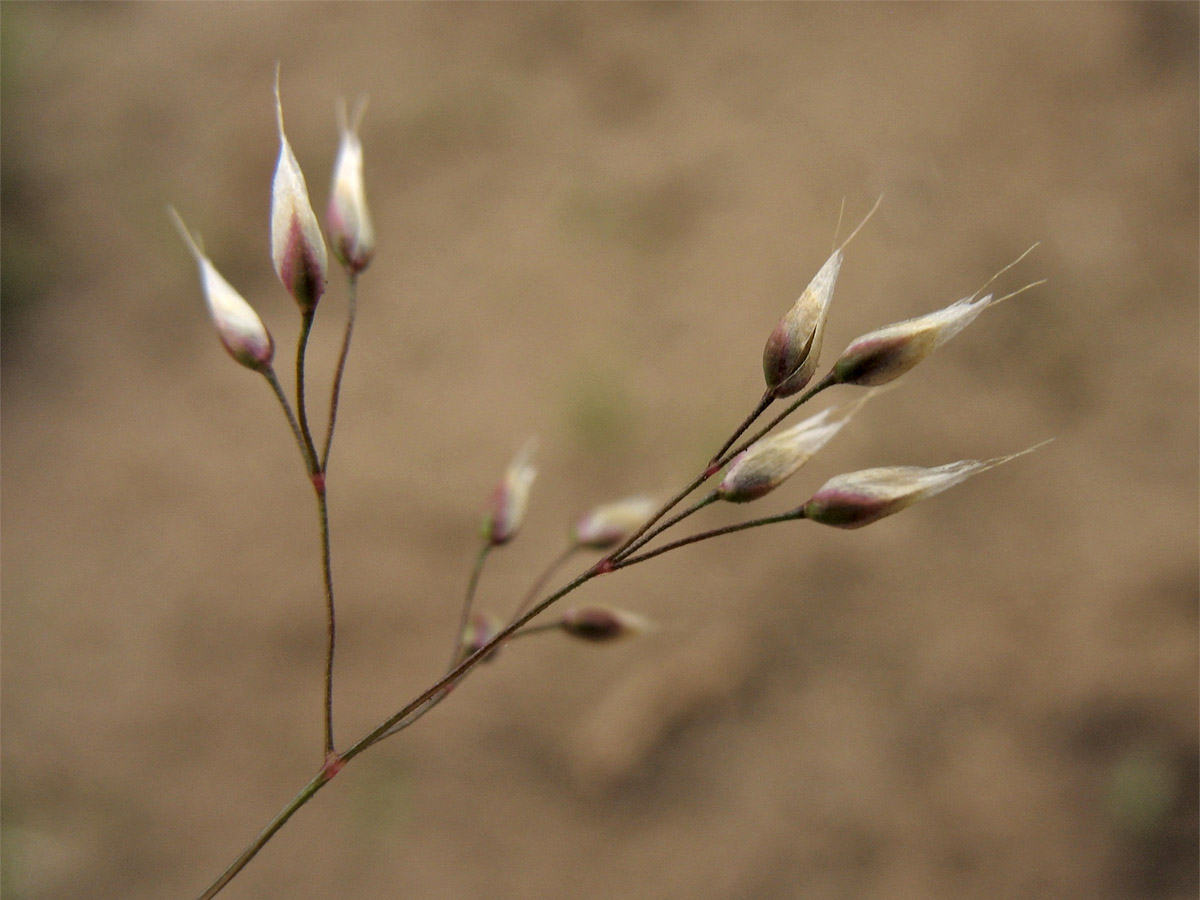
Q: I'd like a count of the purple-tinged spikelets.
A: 11